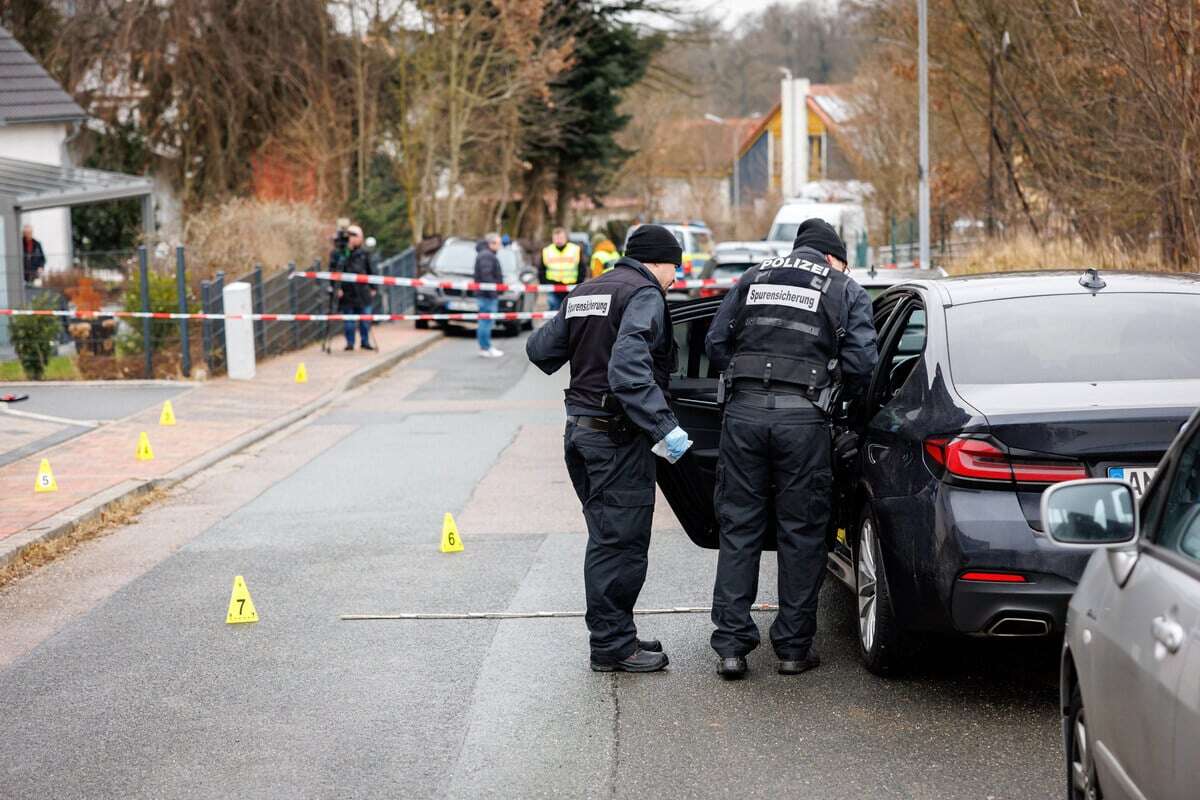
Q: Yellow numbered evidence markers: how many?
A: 6